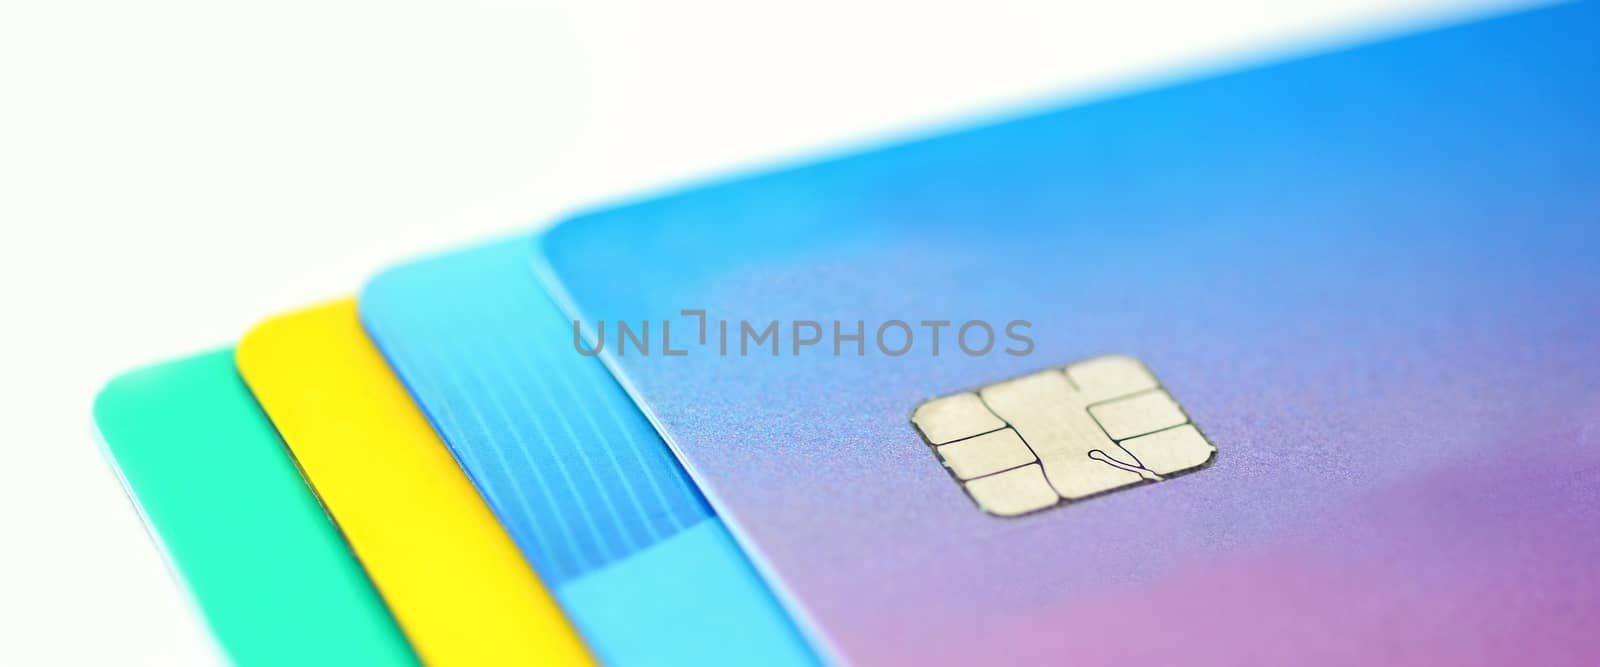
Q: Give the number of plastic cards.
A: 4